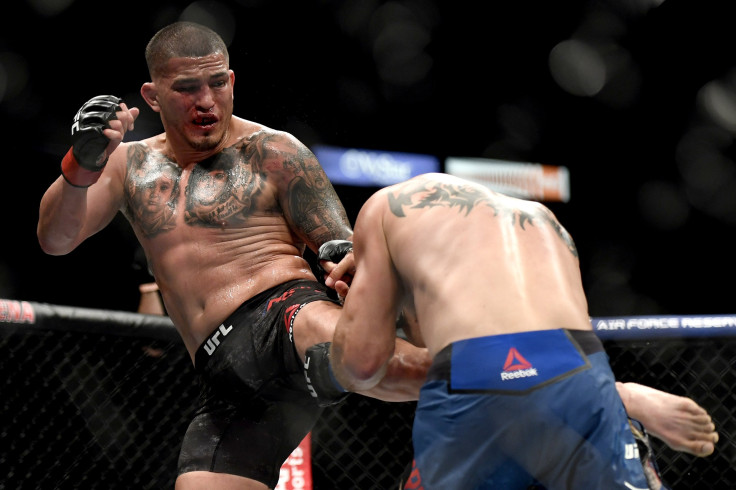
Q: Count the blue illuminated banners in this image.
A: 1